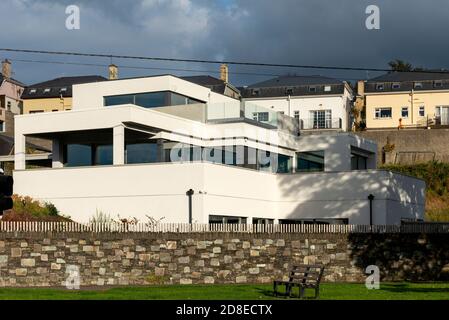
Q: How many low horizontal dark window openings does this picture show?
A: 3